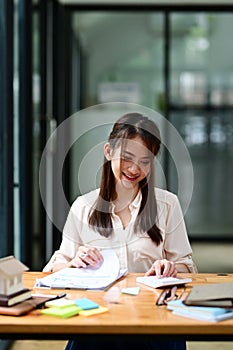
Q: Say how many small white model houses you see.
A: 1